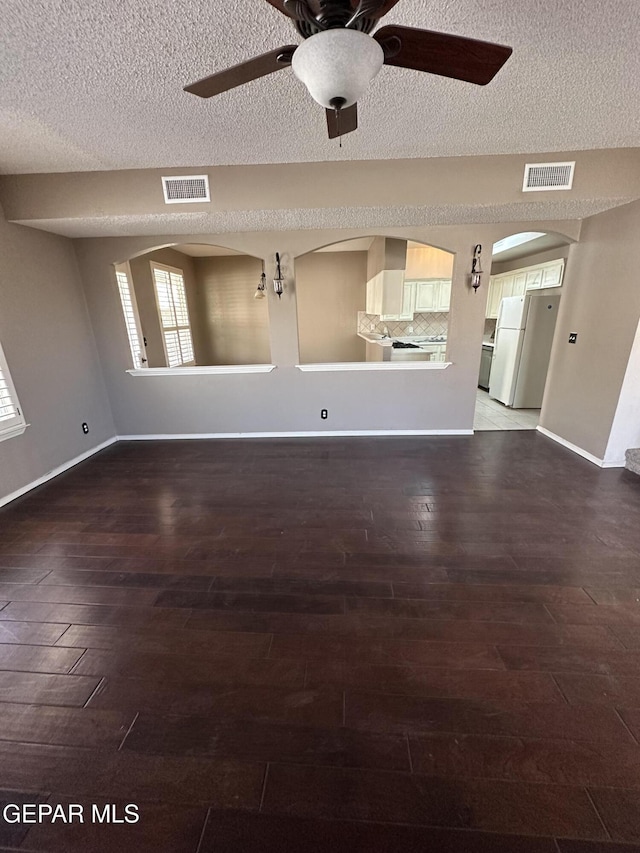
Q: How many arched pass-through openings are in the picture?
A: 2